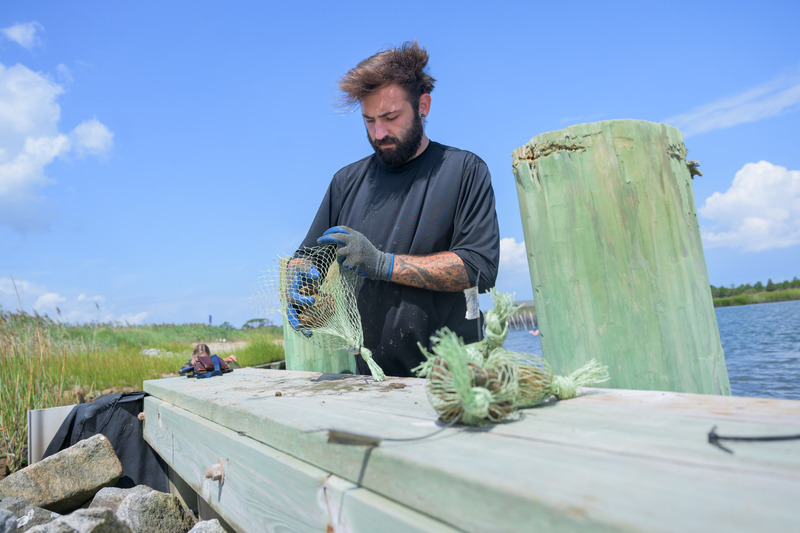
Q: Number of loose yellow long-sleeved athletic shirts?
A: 0